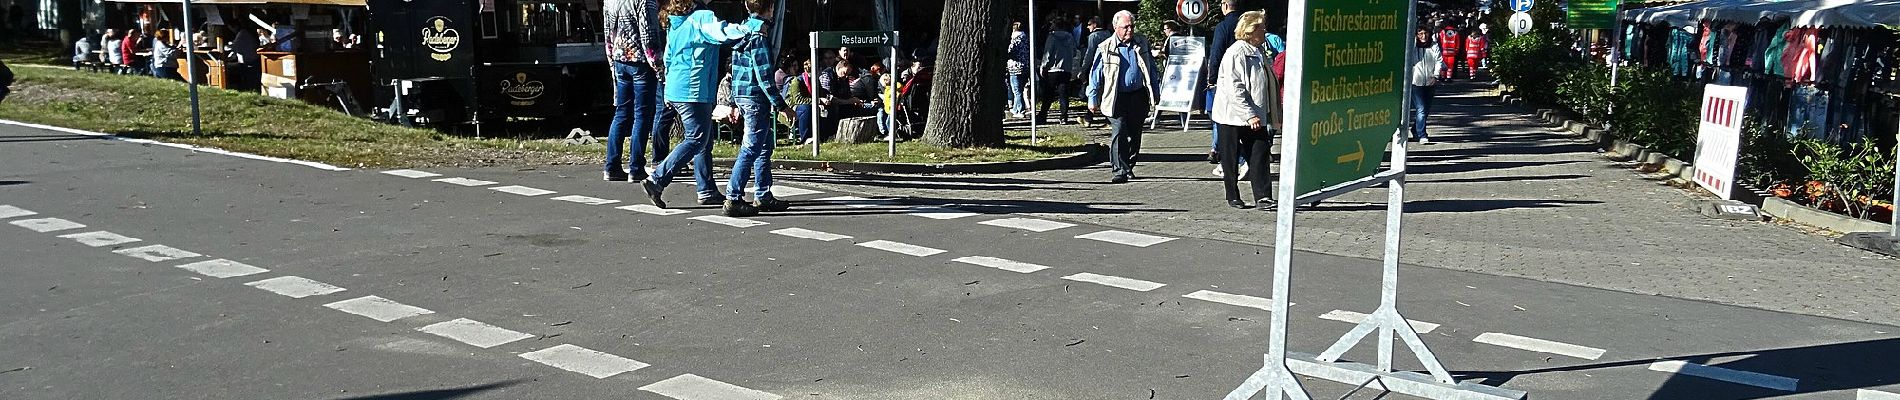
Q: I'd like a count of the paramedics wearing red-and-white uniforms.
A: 2